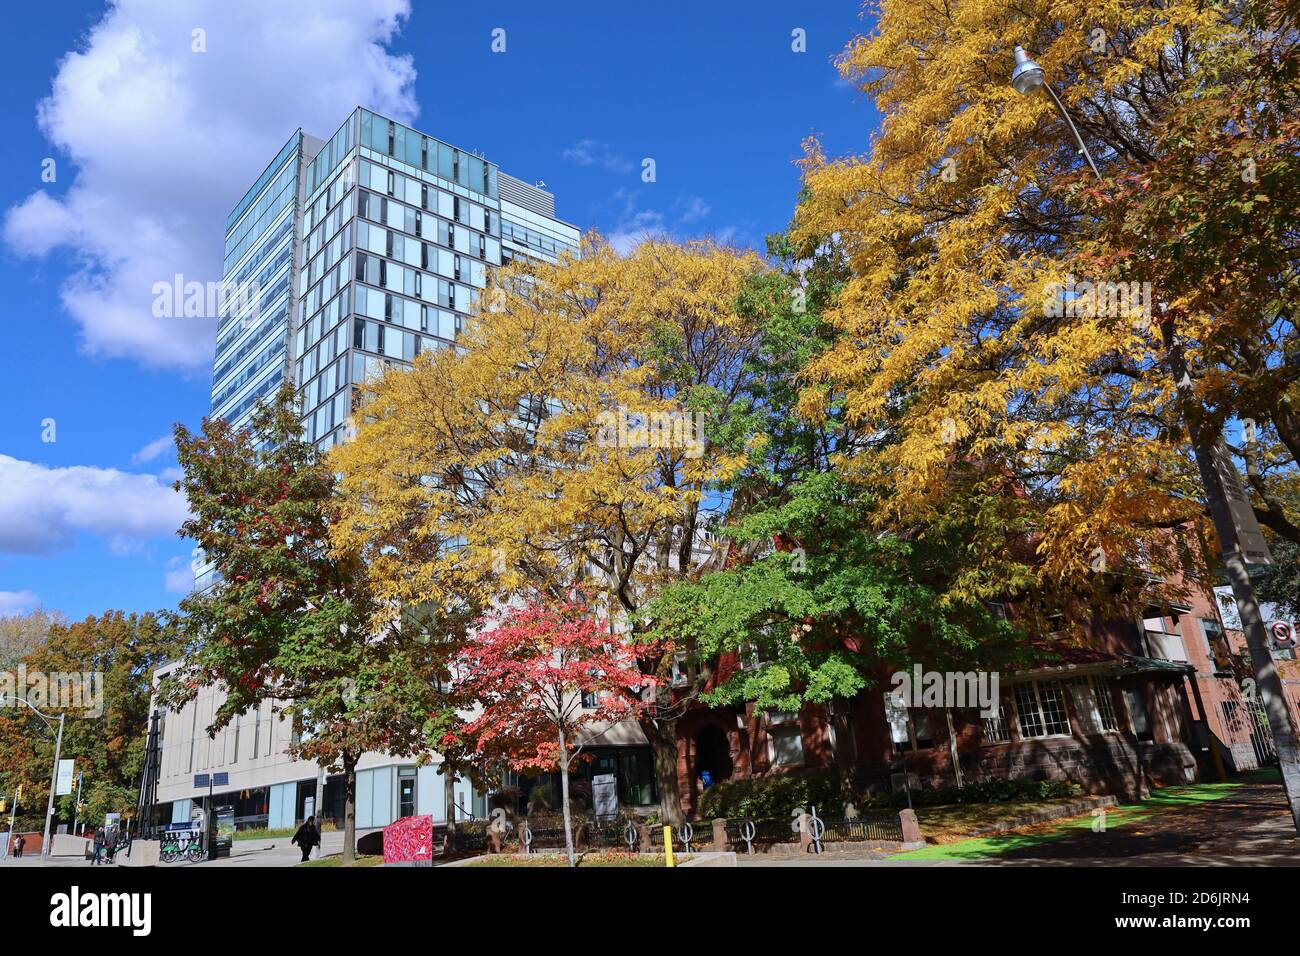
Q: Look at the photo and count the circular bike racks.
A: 5